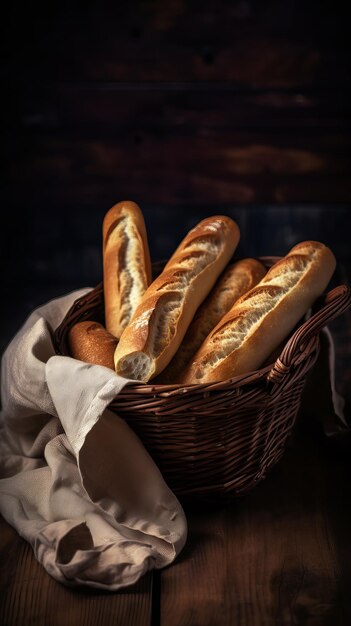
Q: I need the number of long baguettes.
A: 4